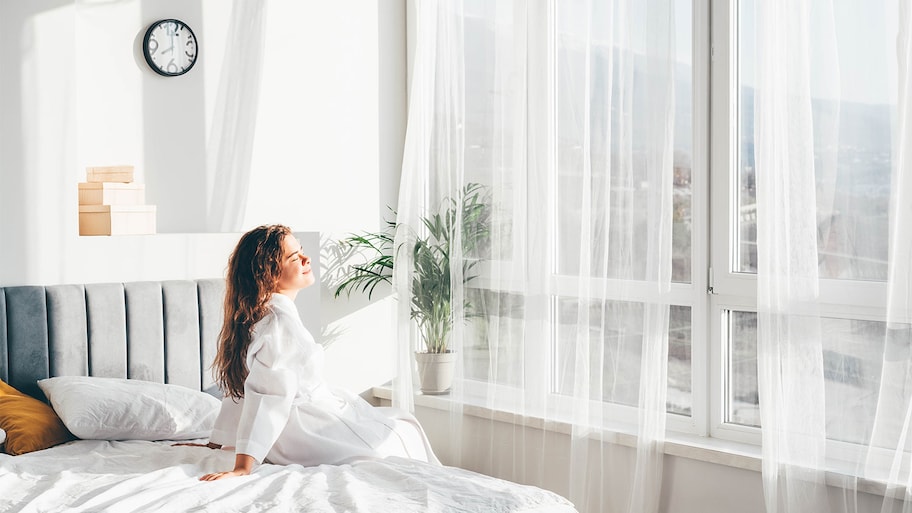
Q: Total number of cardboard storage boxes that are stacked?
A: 3